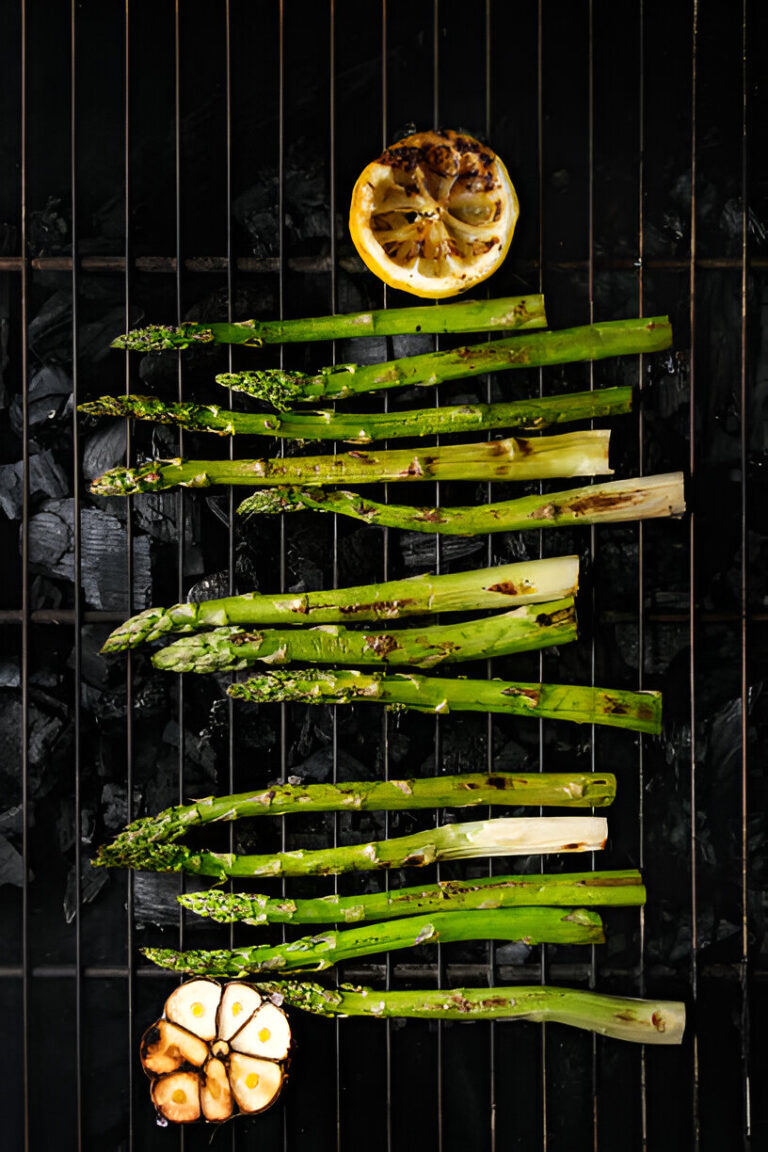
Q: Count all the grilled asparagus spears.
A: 13